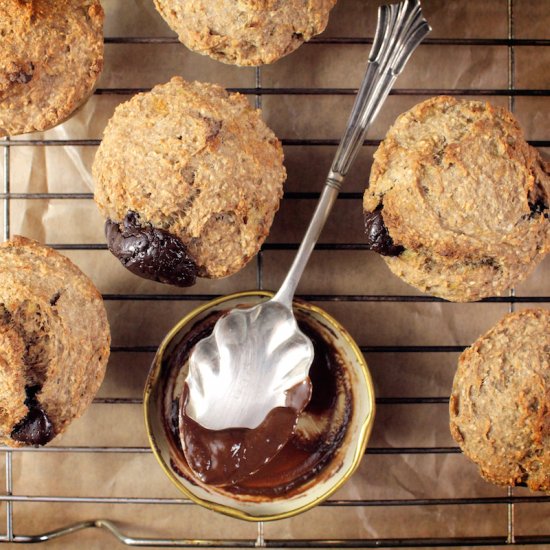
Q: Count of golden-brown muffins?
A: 6